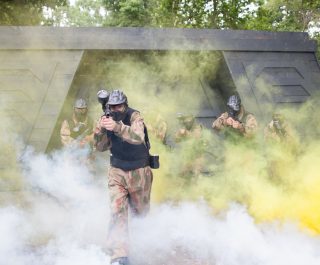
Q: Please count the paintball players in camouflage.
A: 6